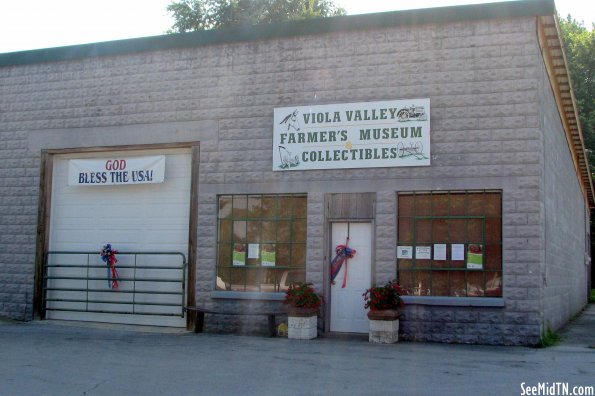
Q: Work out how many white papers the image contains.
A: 5